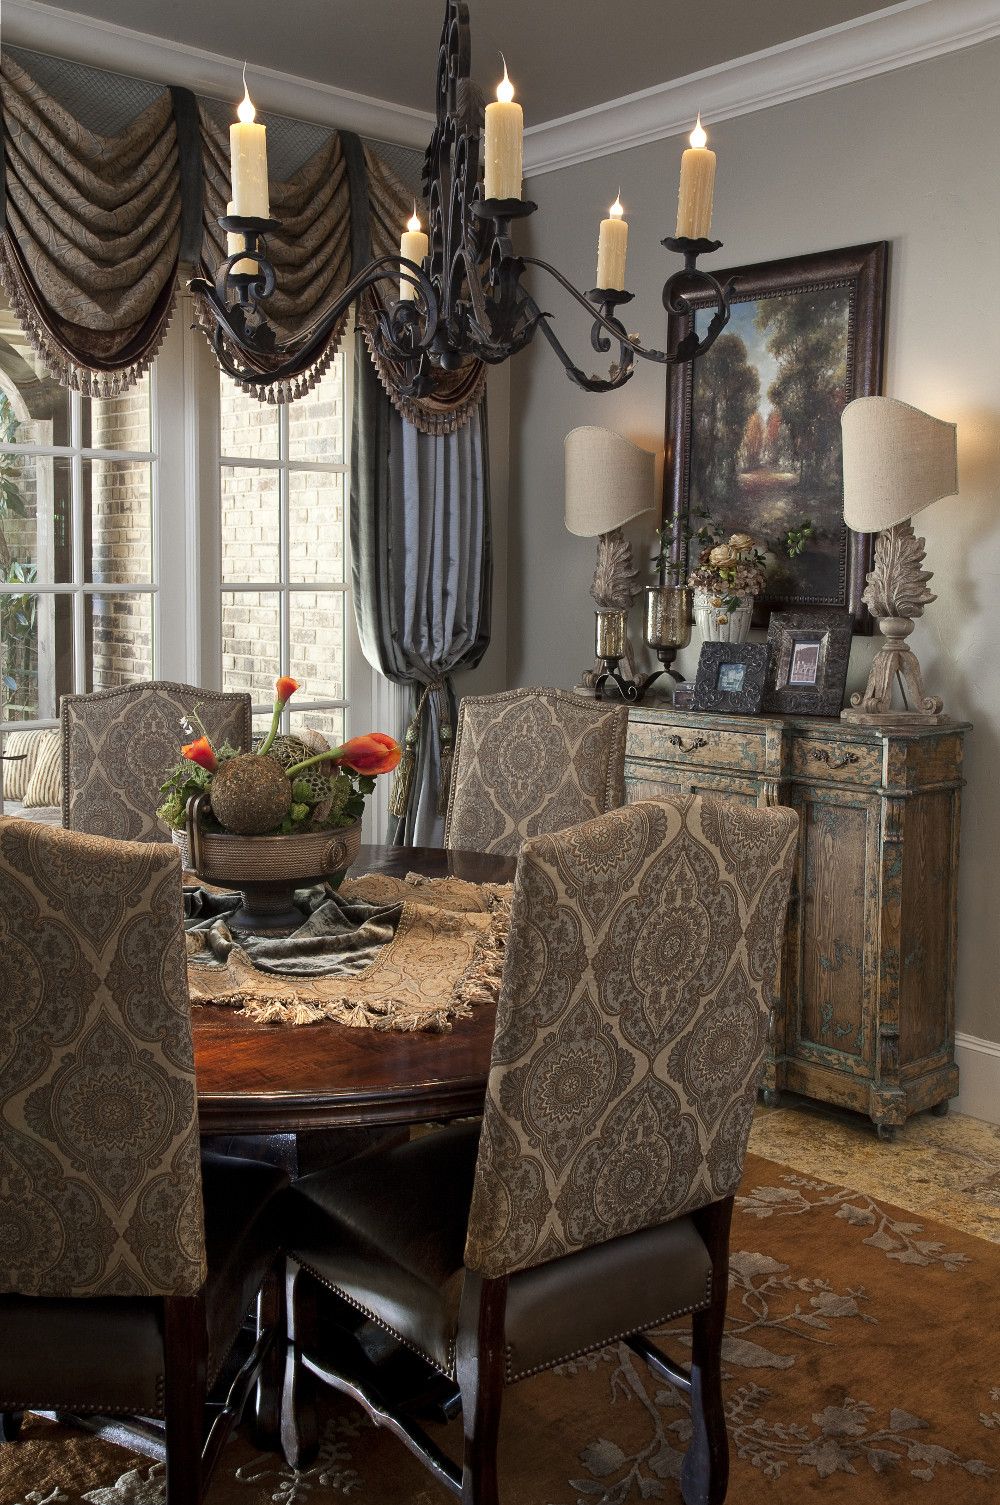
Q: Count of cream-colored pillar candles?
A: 6